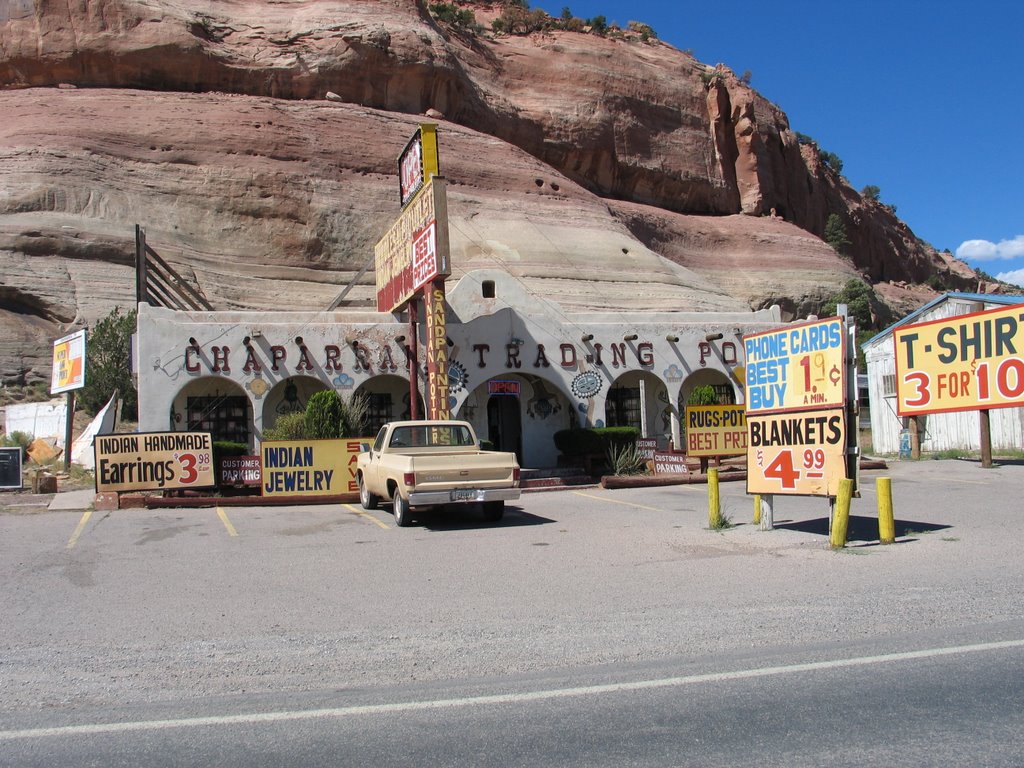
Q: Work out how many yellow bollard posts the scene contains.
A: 4